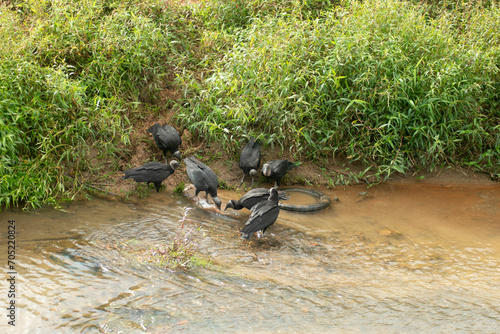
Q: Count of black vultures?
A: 7